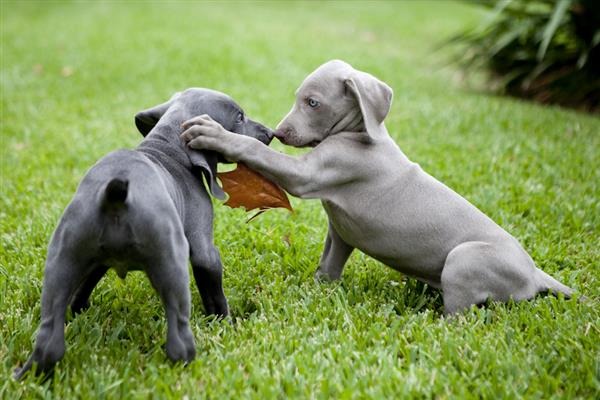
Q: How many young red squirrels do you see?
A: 0